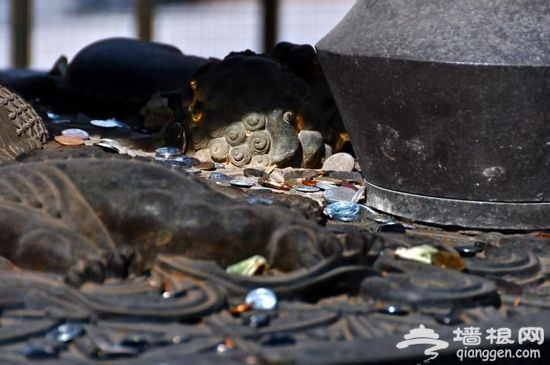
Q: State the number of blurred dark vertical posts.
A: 3